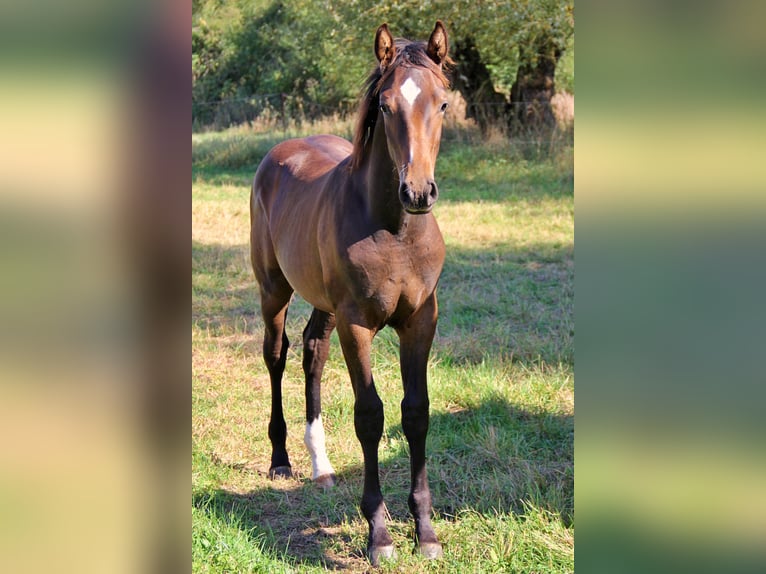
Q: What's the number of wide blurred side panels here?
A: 2